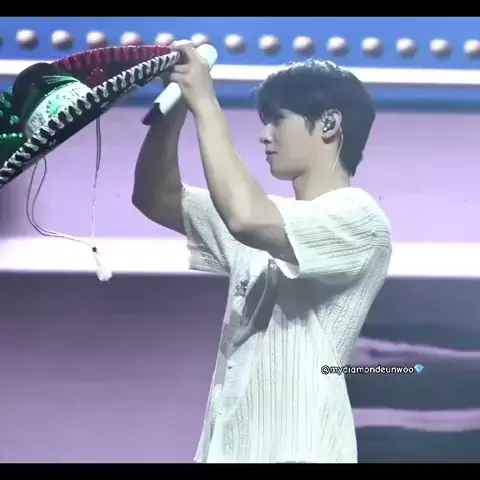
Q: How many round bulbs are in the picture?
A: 14